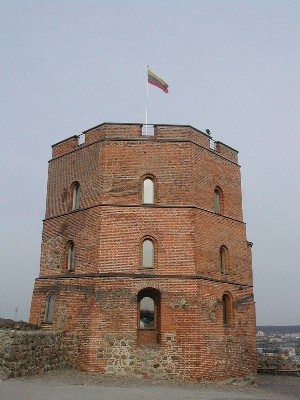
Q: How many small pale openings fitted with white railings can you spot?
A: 3